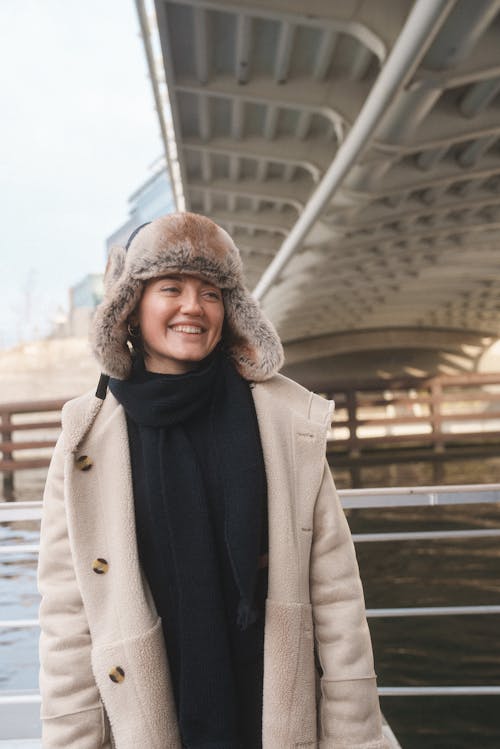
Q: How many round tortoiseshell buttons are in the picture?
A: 3